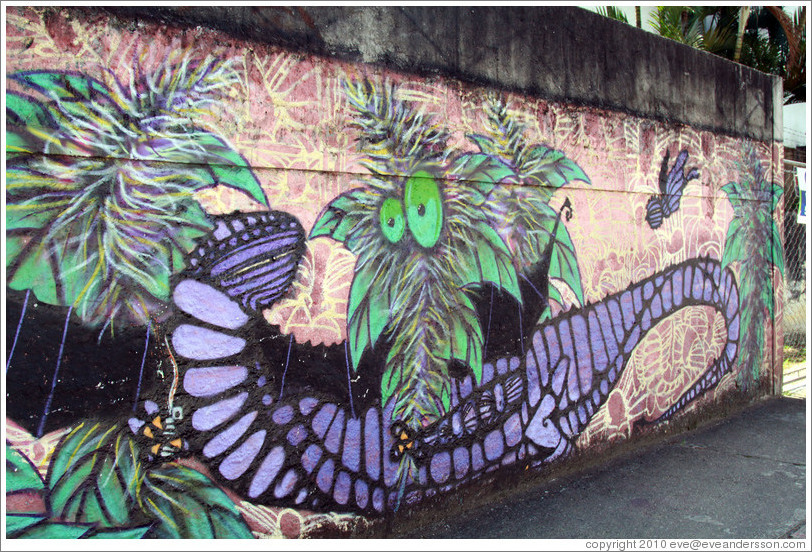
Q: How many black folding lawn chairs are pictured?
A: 0